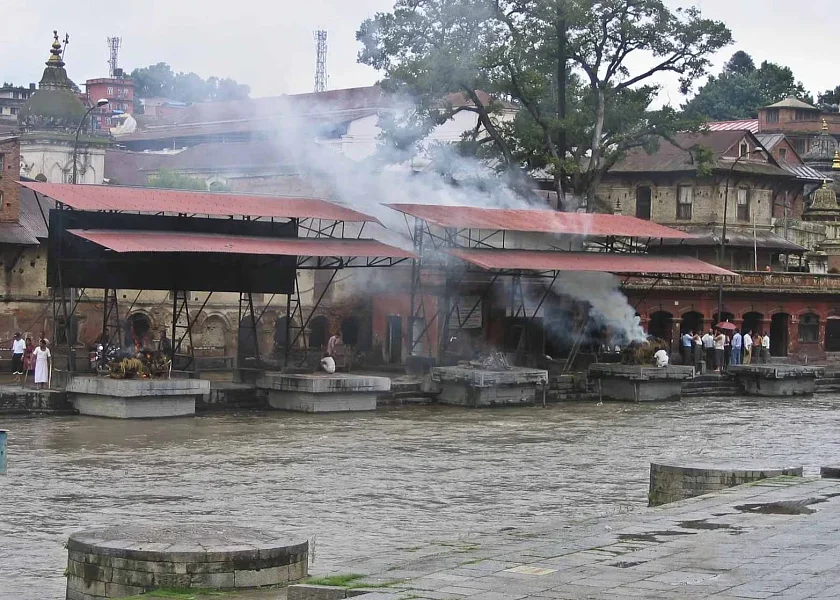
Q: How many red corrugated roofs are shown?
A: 4